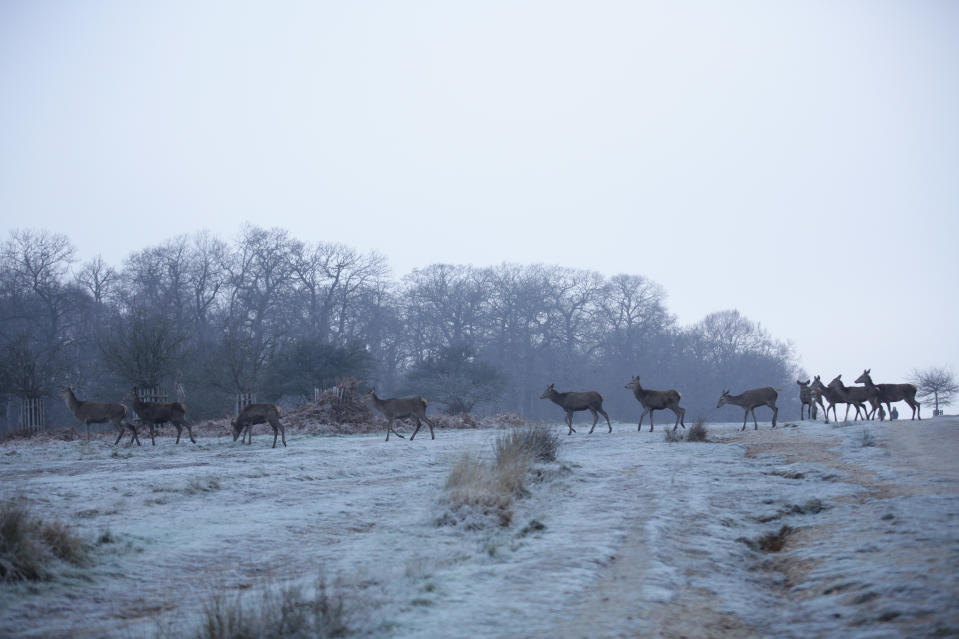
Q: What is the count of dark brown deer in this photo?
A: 11